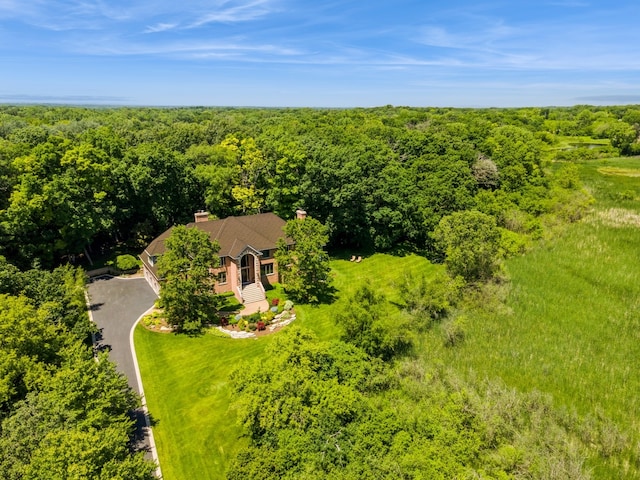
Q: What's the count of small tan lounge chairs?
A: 2